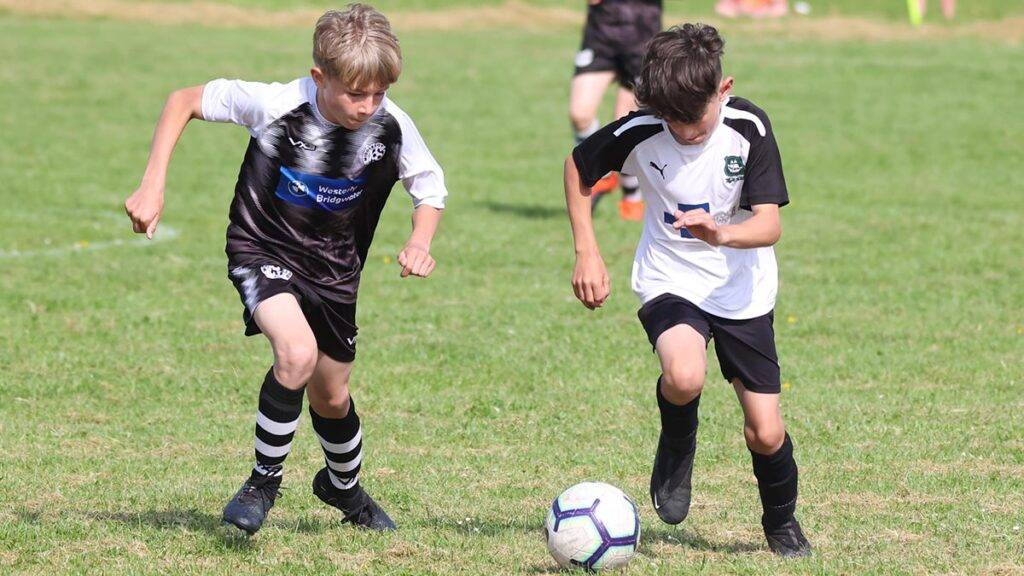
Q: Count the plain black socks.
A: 2